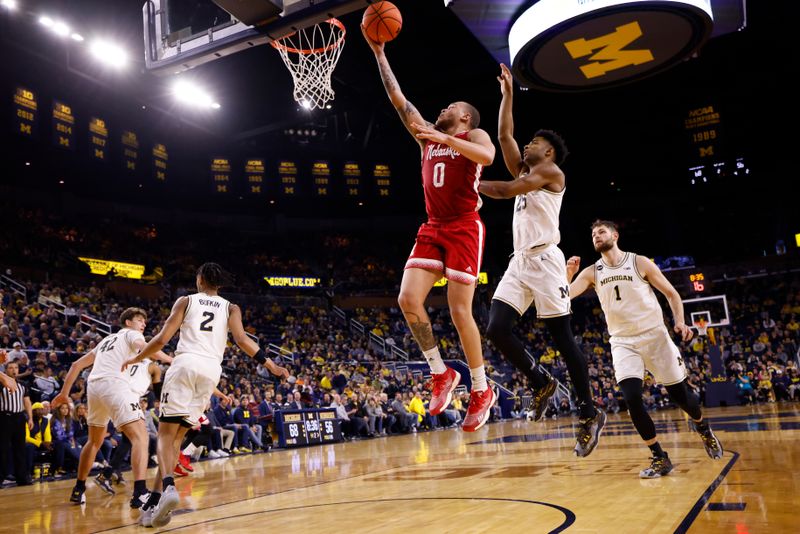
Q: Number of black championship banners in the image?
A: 12